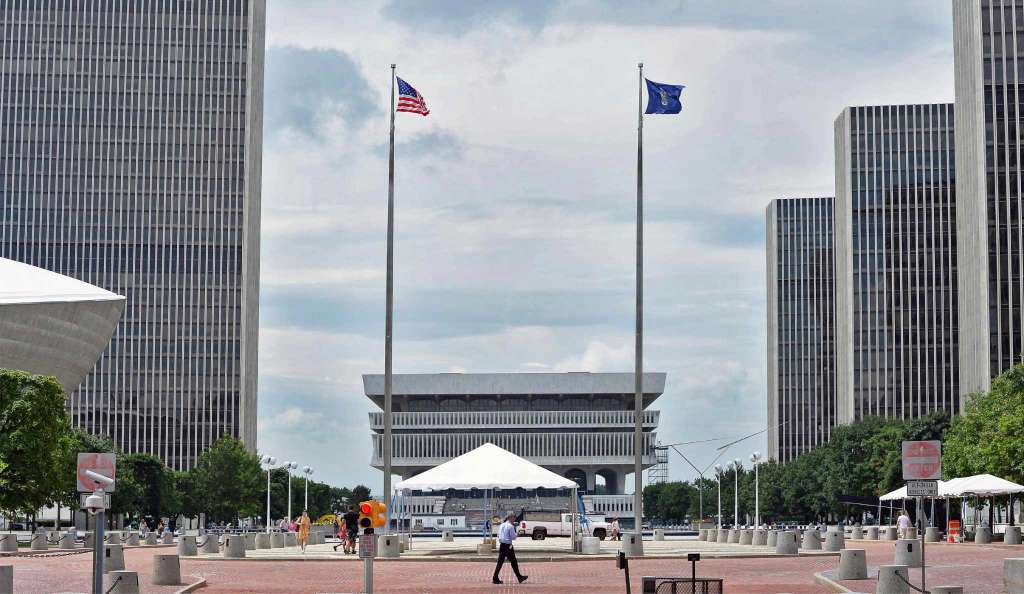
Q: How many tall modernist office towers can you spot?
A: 4